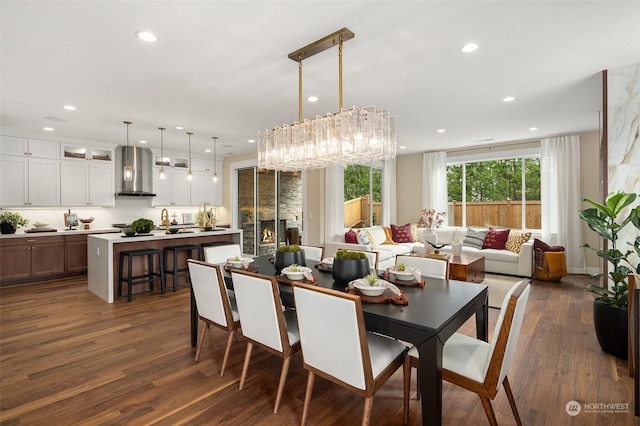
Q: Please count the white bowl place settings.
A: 5